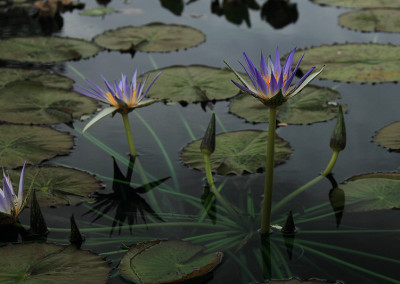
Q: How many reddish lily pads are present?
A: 0